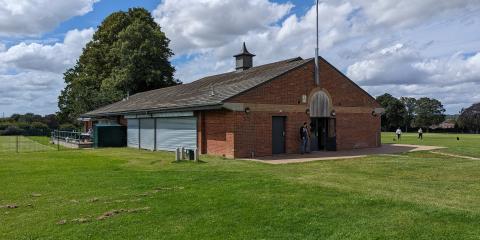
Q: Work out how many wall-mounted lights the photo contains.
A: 4